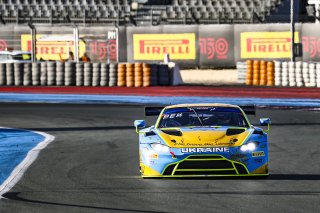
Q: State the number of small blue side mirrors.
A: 2